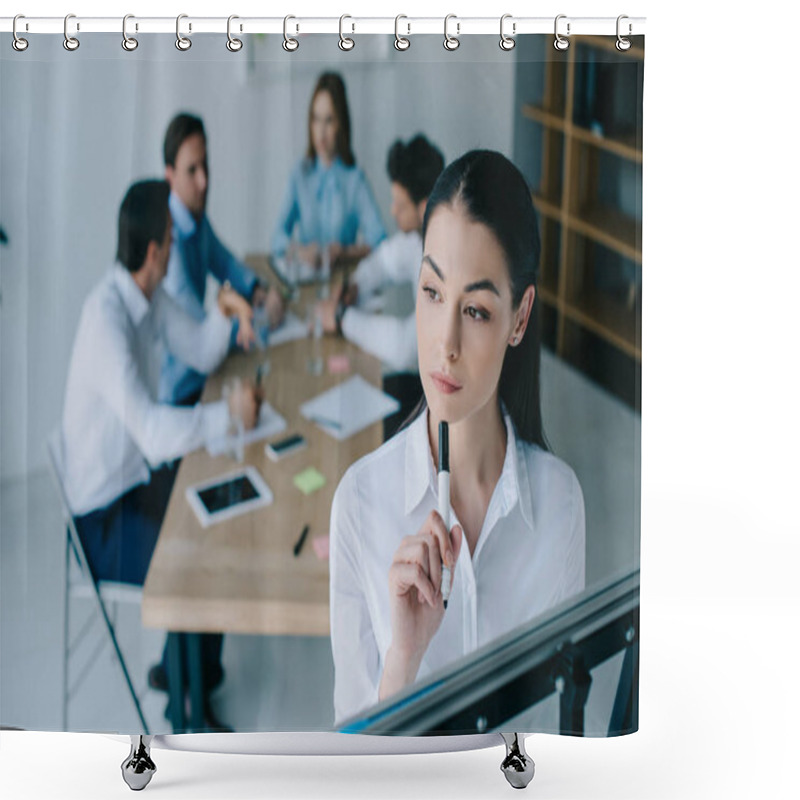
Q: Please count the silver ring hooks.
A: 12